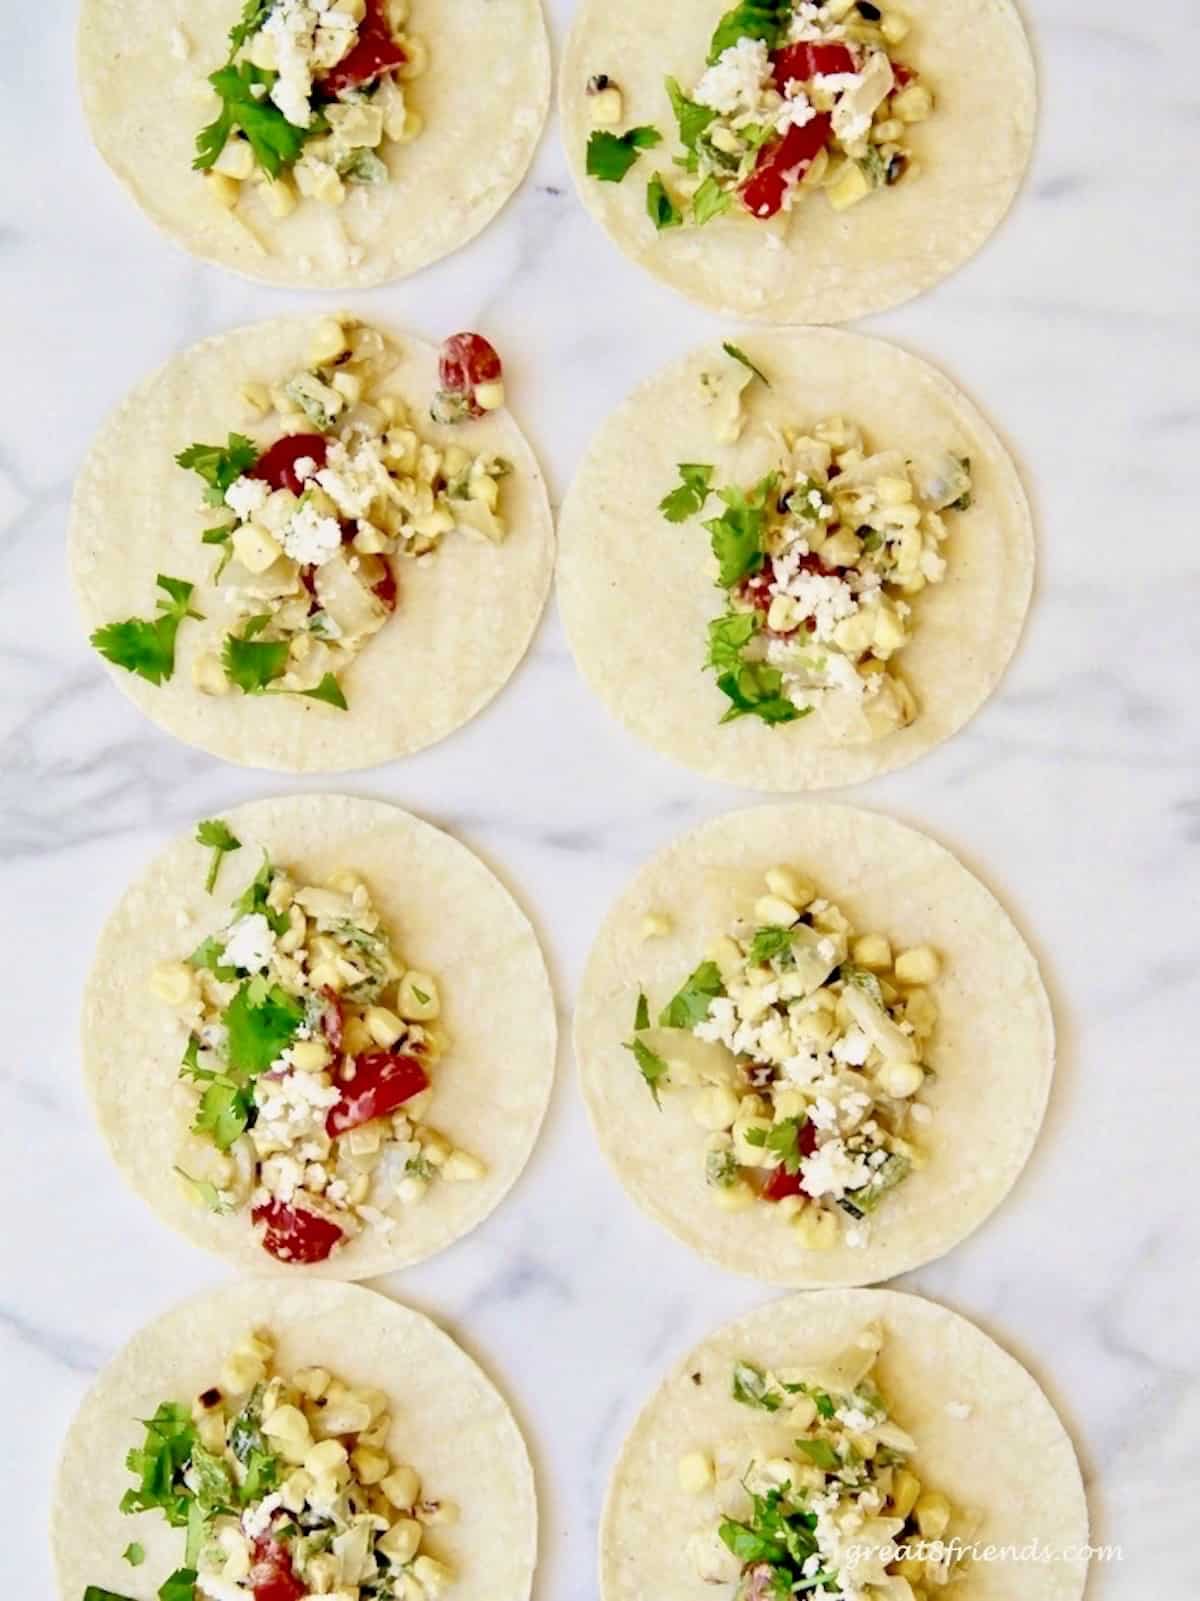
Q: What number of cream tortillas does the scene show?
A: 8